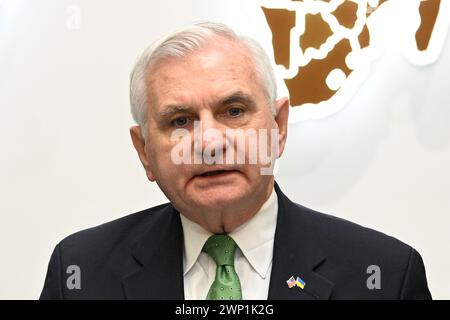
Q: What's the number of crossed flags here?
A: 2